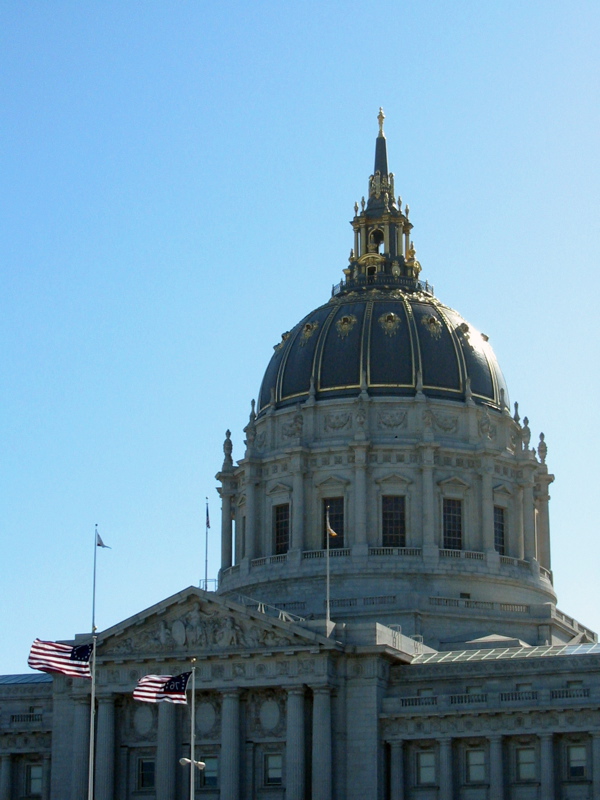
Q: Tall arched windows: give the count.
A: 5